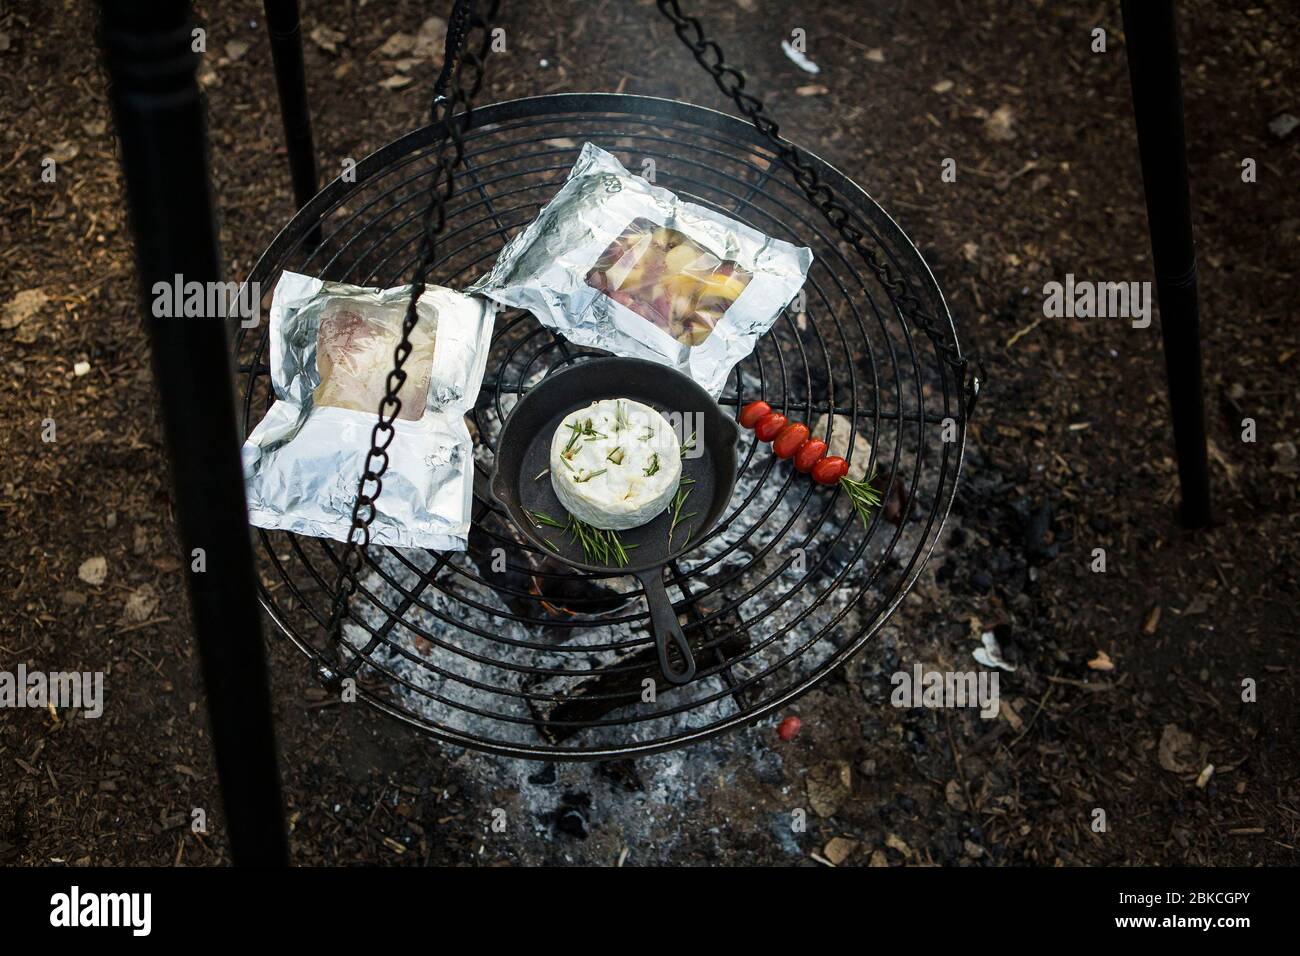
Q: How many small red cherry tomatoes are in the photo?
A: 6